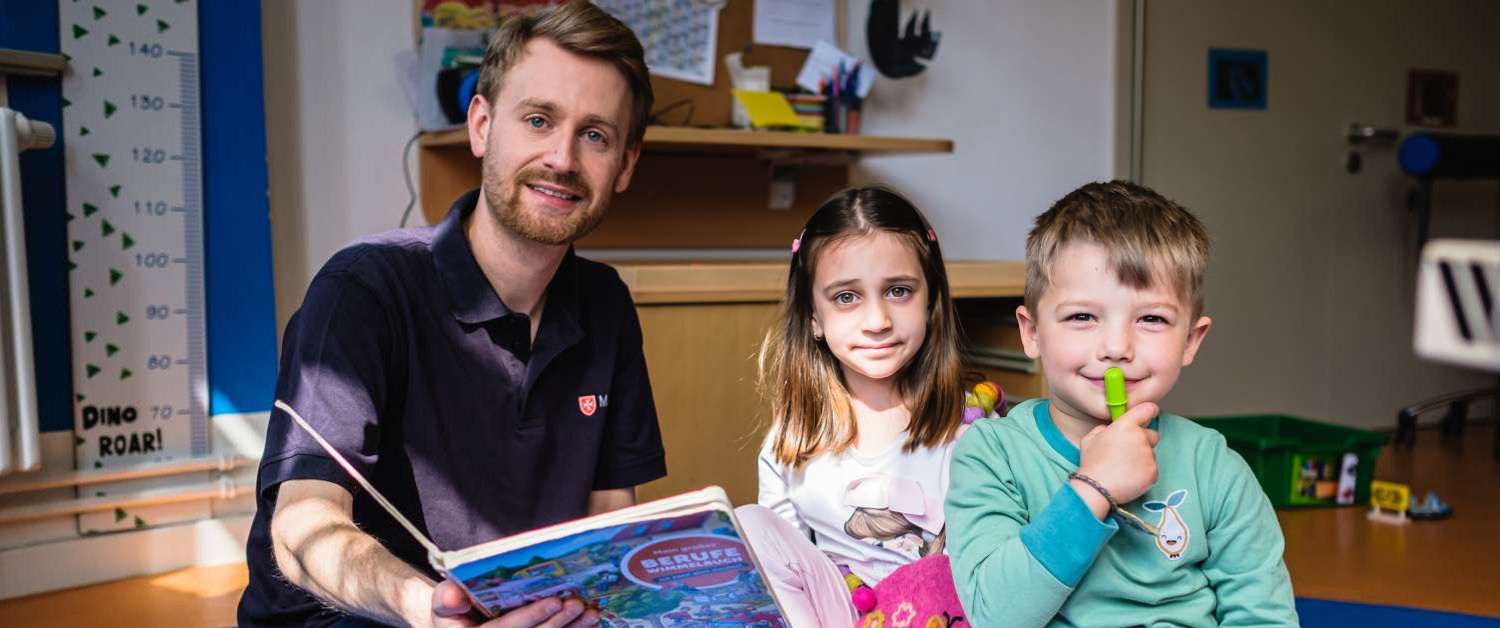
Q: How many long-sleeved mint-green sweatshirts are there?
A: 1